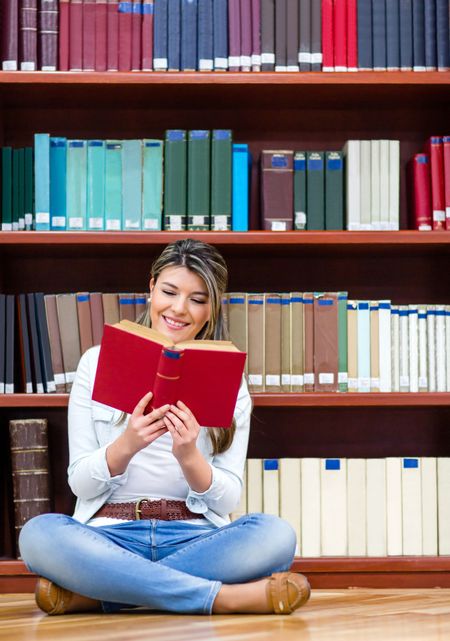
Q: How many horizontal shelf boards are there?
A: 4